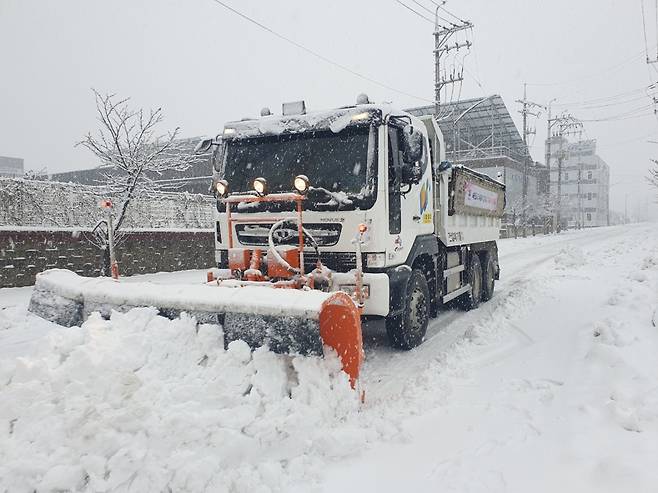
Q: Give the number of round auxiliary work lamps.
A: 3